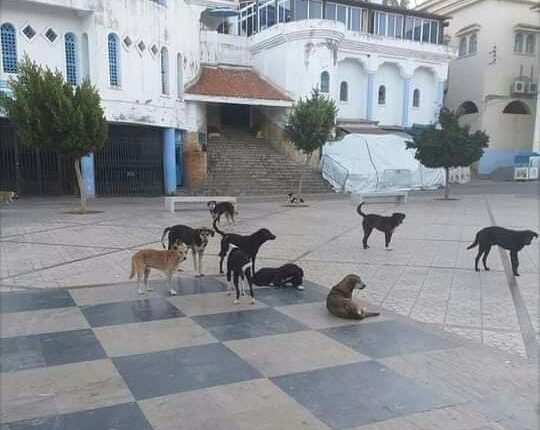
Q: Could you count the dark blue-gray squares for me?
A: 10